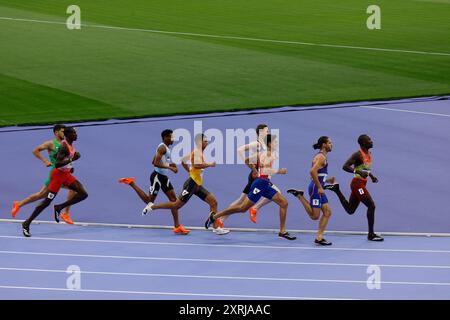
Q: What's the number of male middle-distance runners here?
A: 8